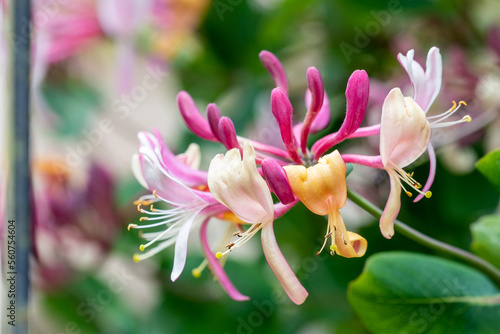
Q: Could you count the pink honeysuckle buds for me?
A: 9